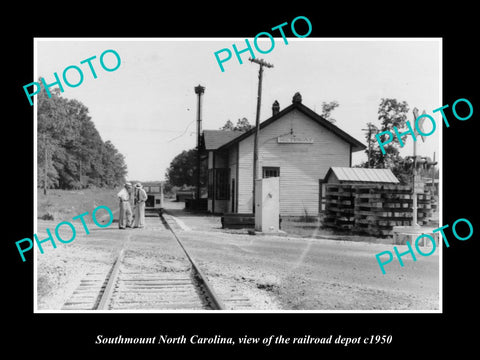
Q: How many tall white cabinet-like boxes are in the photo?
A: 1